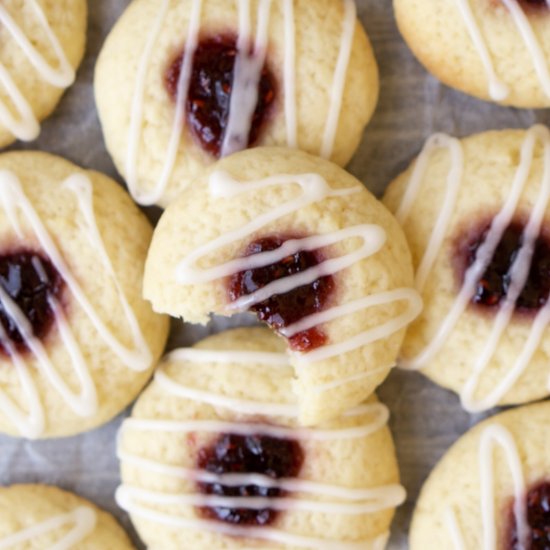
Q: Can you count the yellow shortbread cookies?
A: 9